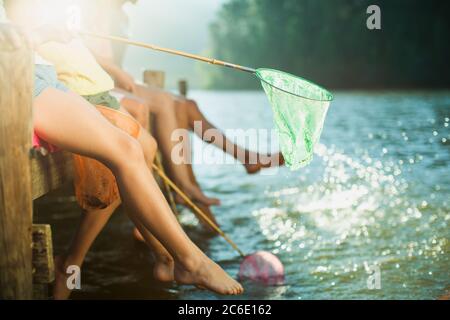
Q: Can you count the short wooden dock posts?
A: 2